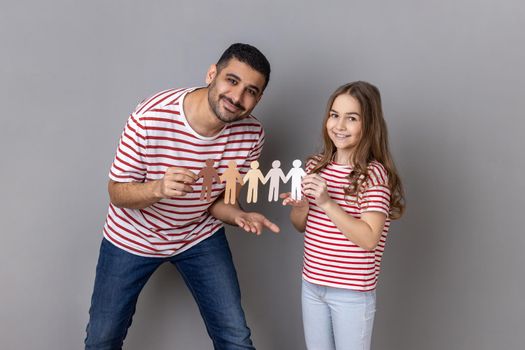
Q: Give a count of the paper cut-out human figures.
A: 5